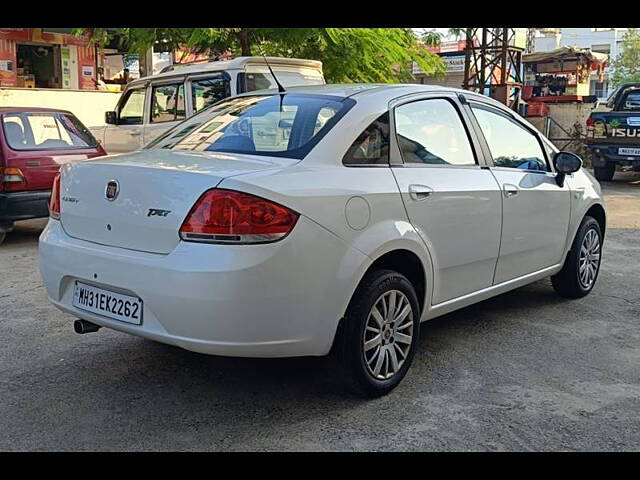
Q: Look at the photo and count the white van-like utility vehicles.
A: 1